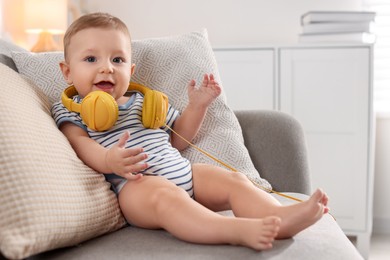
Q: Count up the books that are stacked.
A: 3